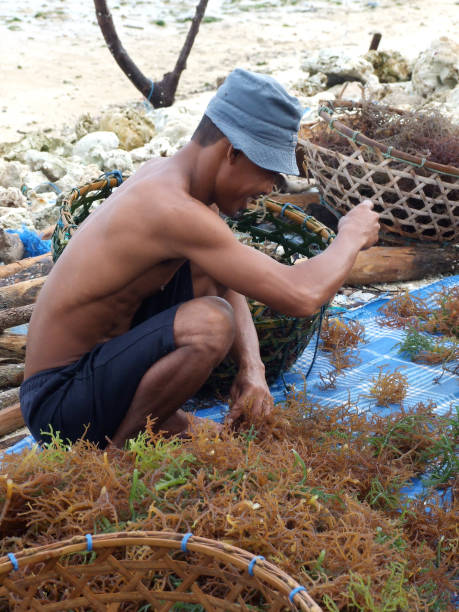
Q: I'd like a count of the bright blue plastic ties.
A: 5